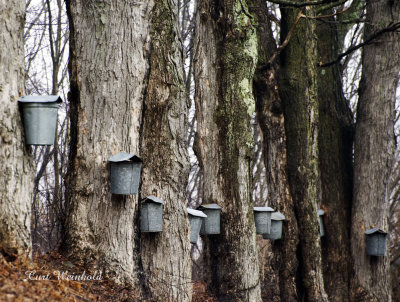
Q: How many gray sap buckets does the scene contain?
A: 9